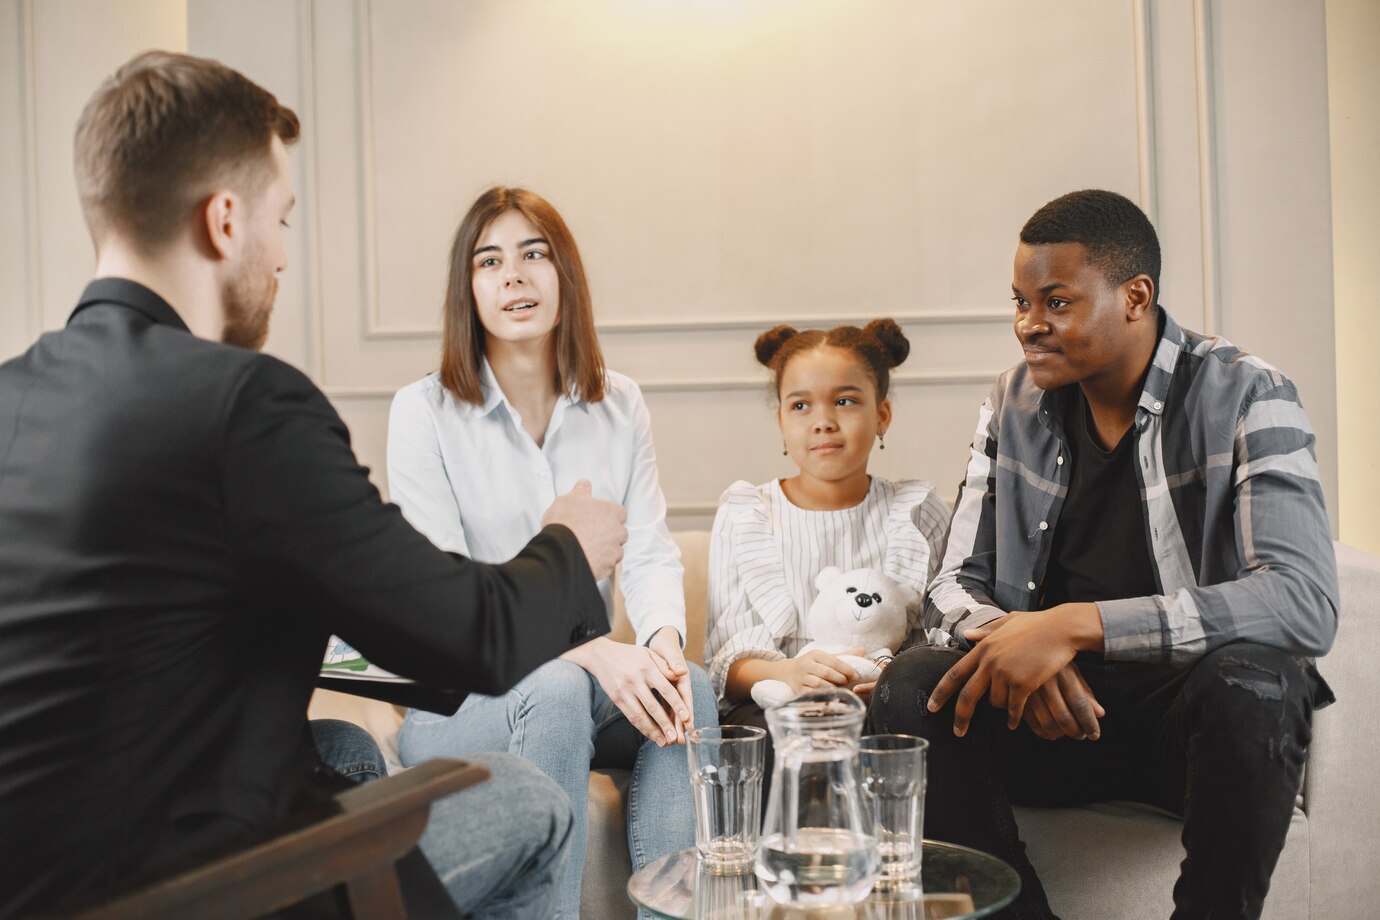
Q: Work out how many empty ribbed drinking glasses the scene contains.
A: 2